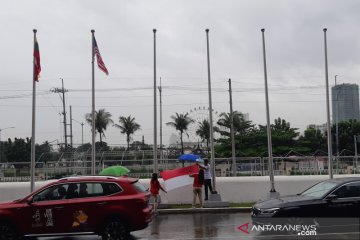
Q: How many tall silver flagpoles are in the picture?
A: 6